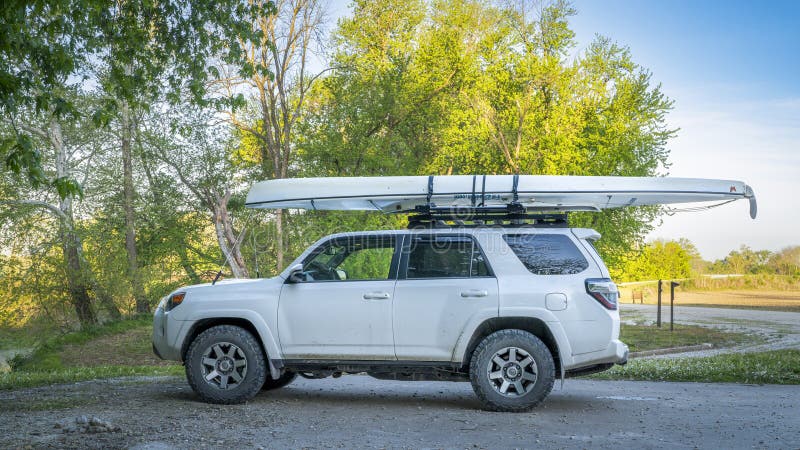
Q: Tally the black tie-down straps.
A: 4